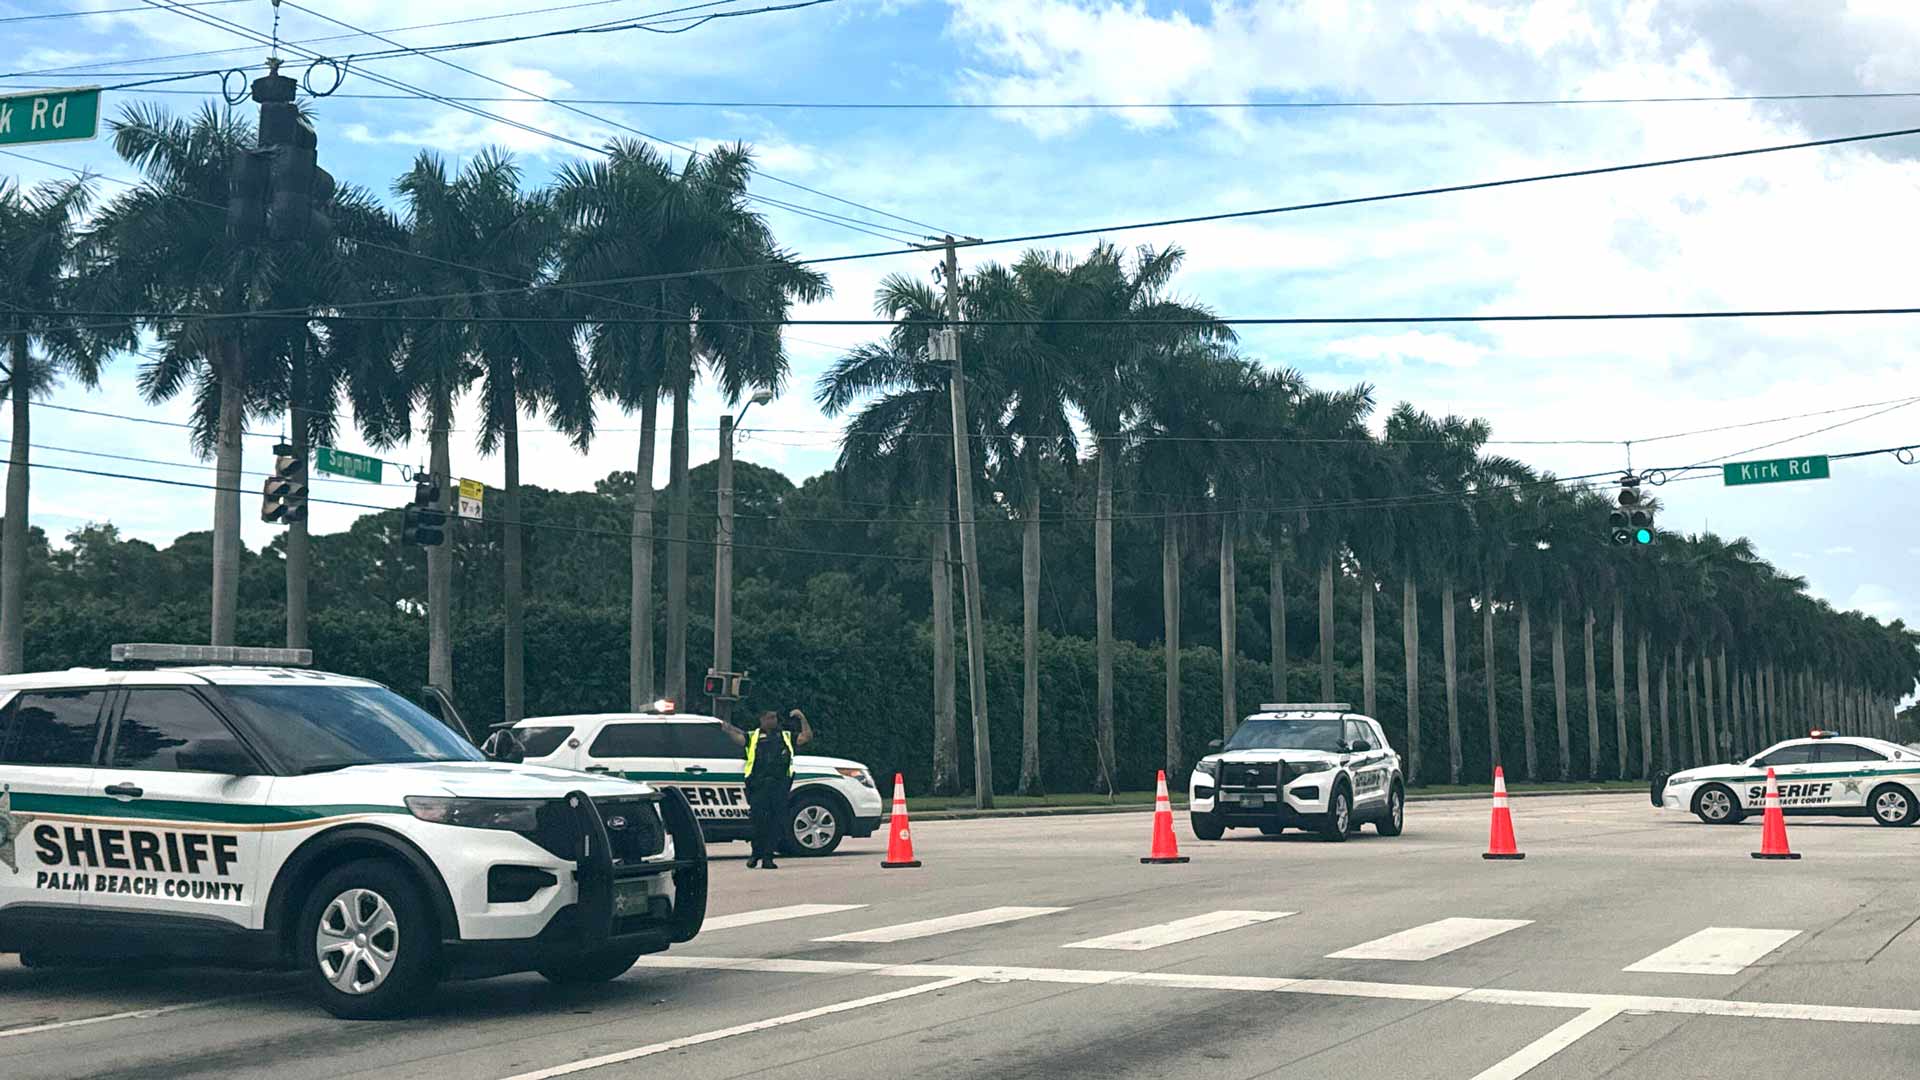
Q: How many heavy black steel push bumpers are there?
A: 3